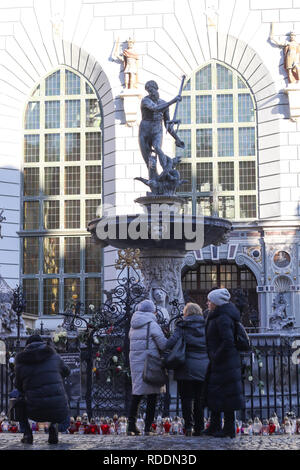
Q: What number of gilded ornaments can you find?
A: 1